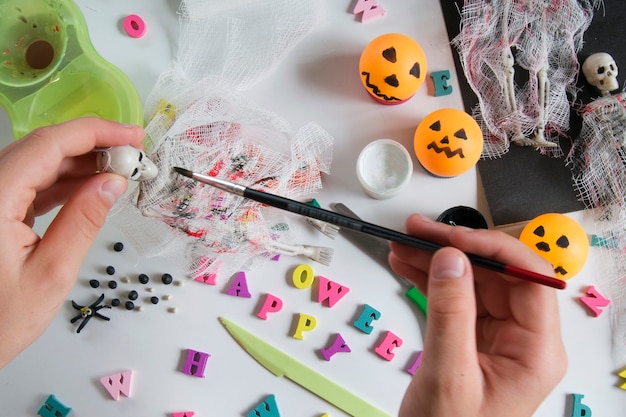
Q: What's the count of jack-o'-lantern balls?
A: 3